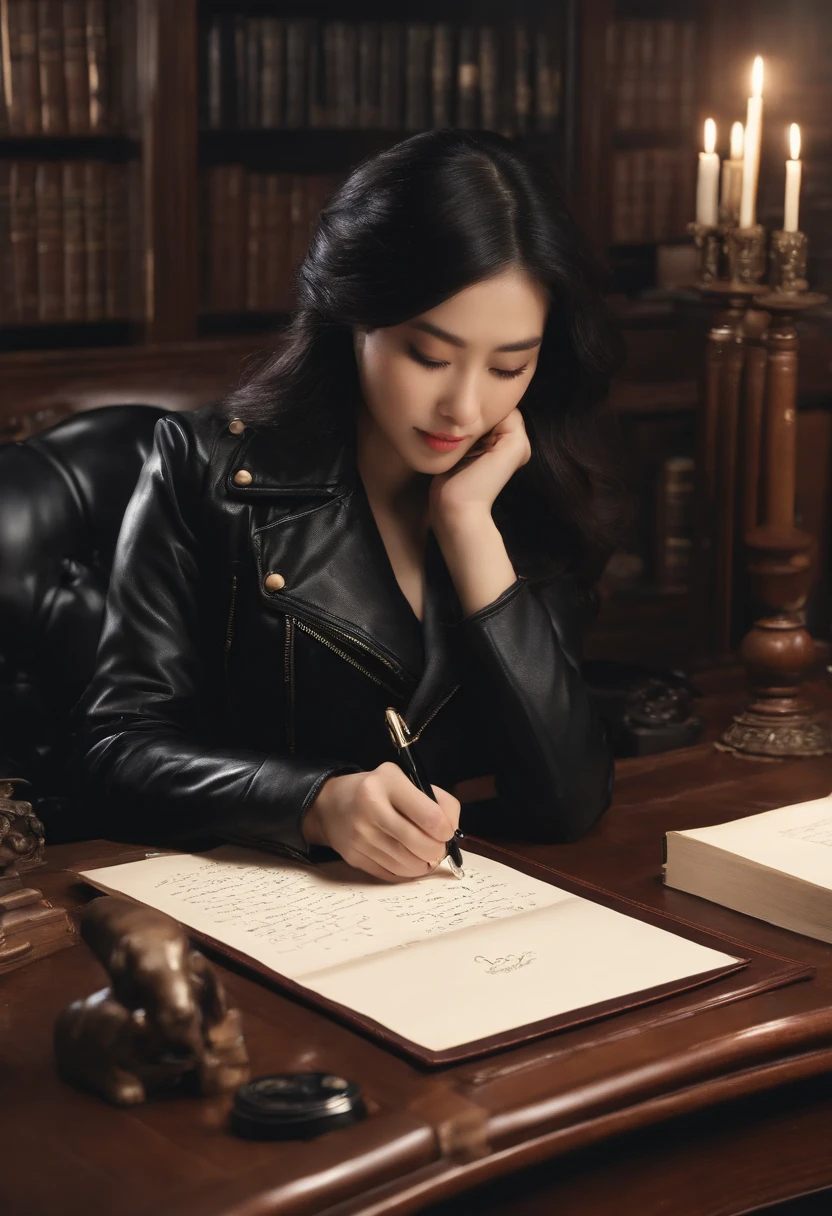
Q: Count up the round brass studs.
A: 3